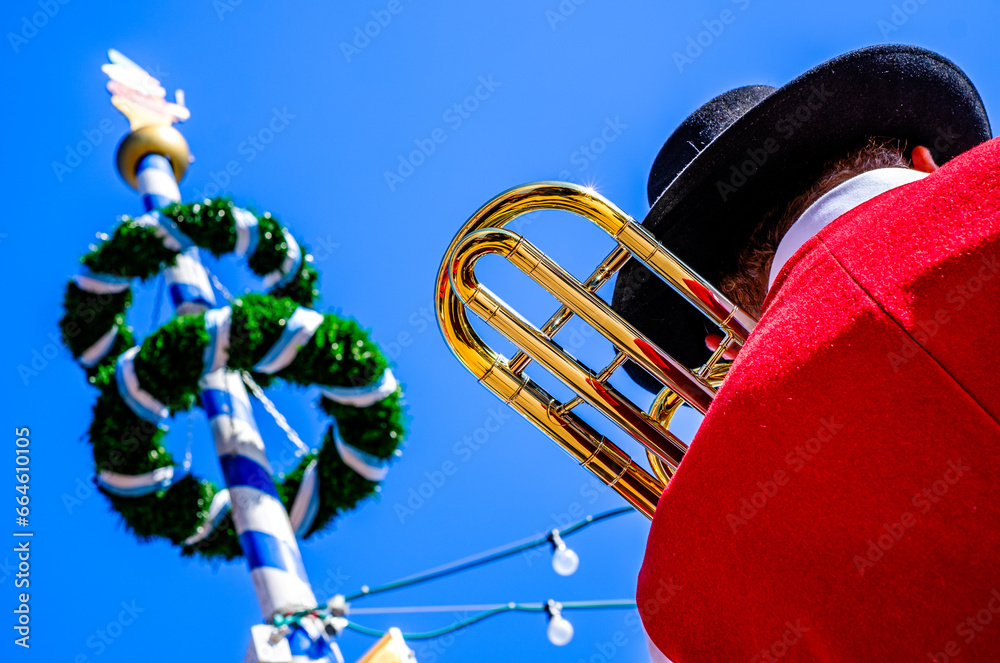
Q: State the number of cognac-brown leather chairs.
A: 0